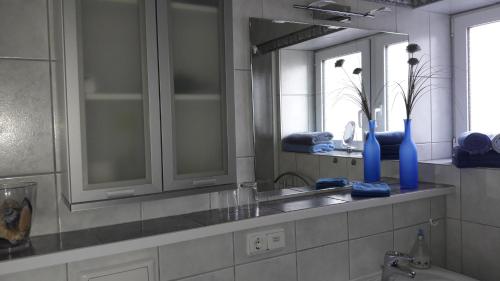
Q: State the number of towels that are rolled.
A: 2